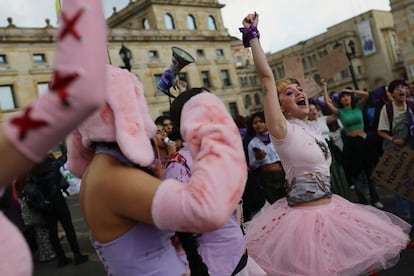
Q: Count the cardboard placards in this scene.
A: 4